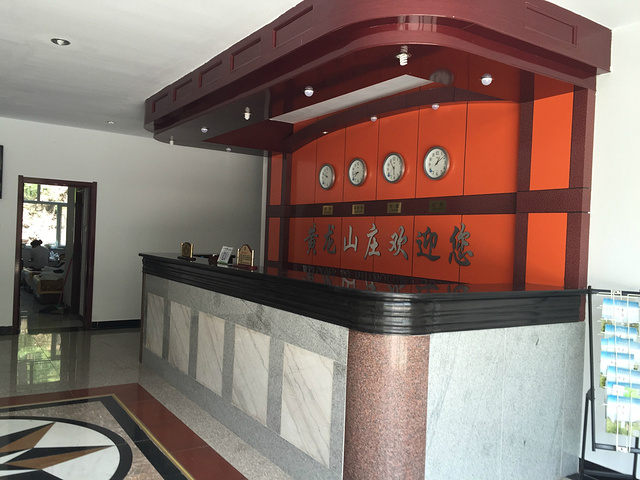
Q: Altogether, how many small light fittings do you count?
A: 12